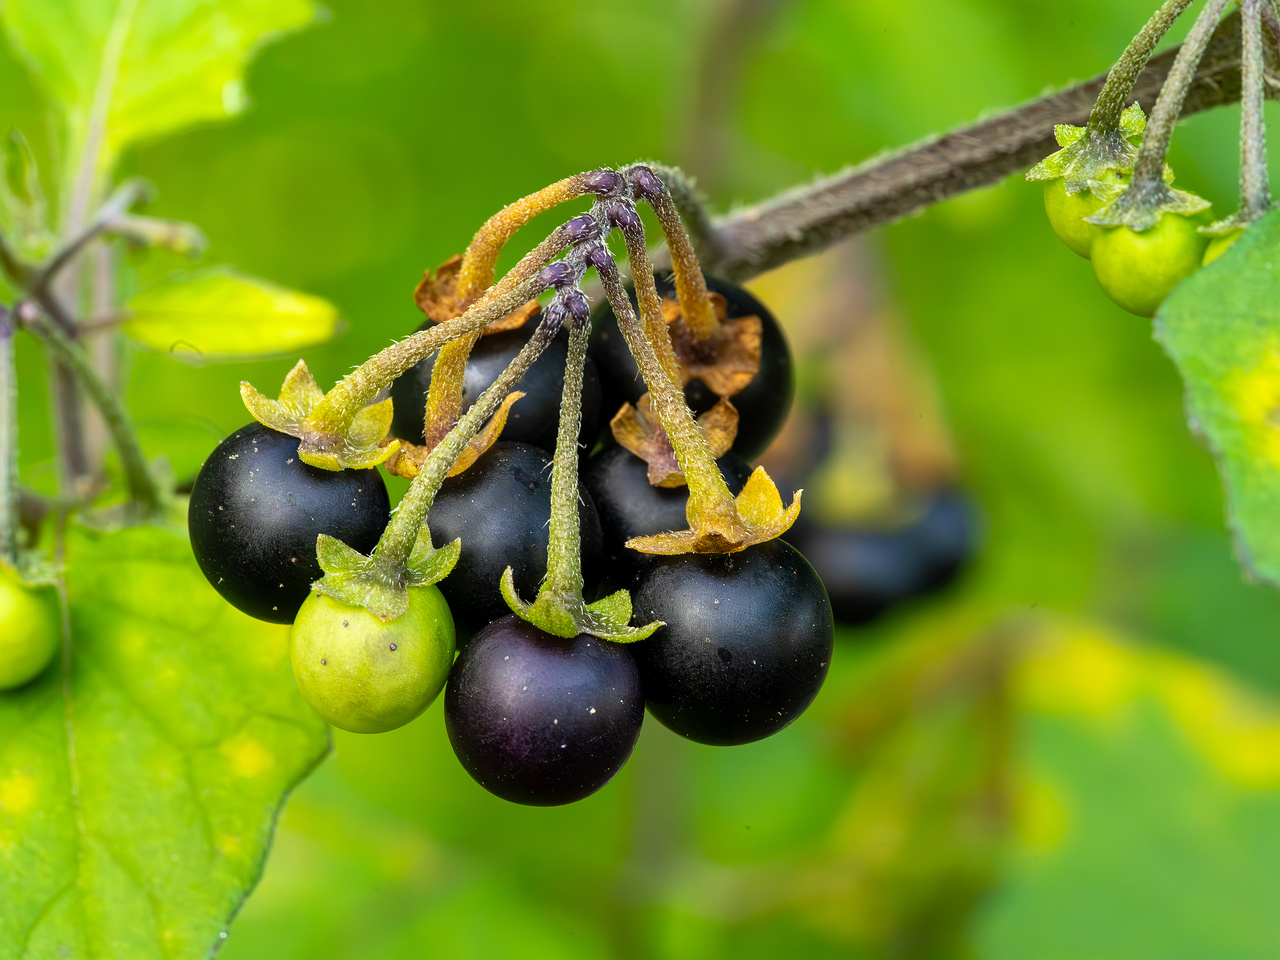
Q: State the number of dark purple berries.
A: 7